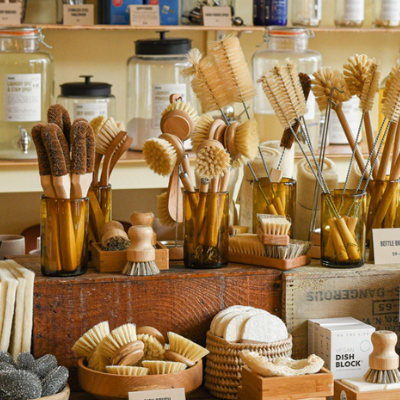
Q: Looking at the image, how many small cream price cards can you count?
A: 6